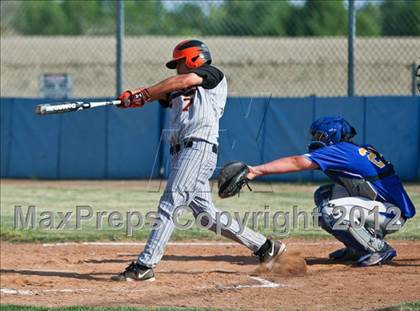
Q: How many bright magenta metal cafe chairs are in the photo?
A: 0